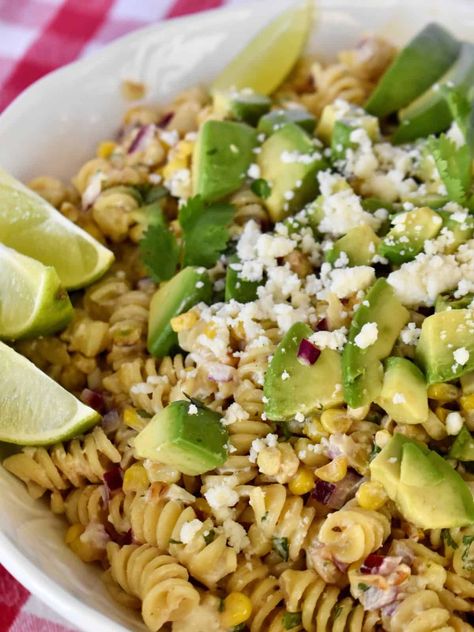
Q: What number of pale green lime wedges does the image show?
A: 4